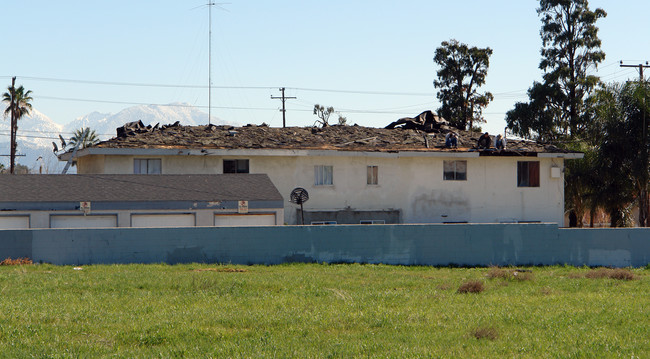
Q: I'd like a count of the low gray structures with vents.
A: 1